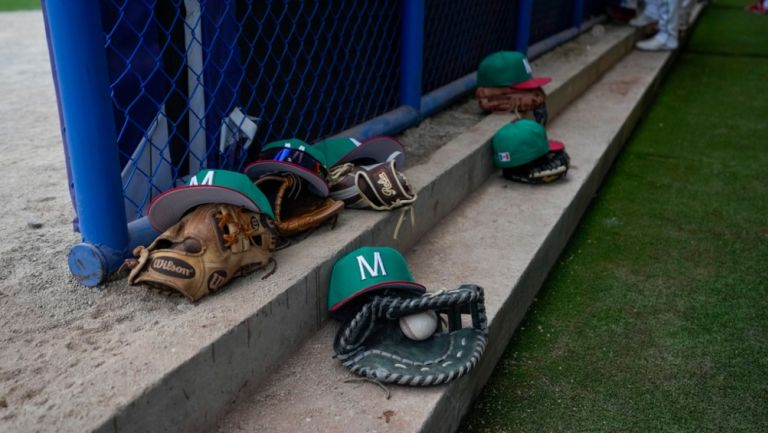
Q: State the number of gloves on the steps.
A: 6